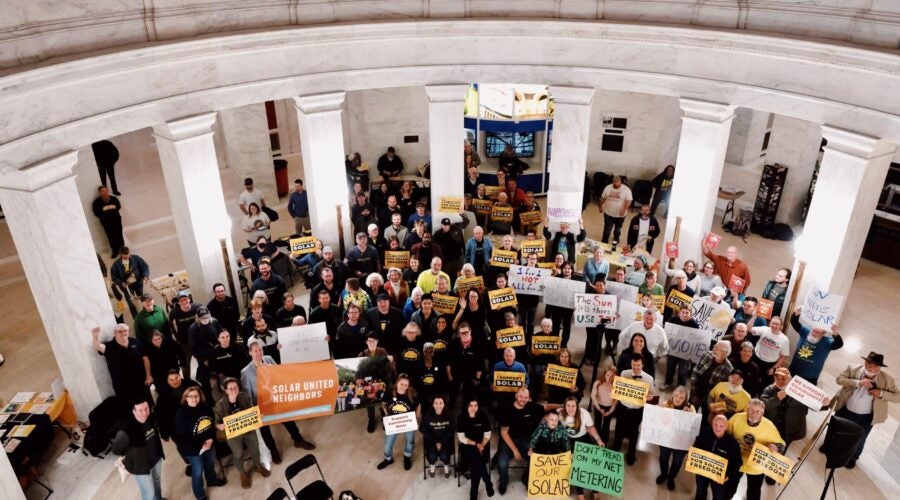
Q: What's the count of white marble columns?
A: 7